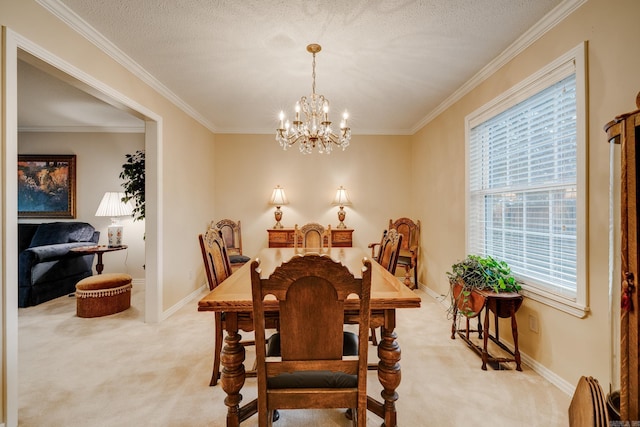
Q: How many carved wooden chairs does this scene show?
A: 6